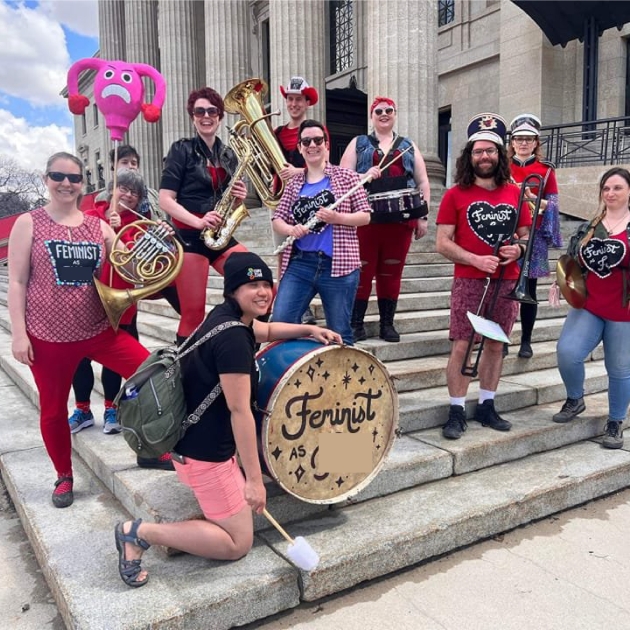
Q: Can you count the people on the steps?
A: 11